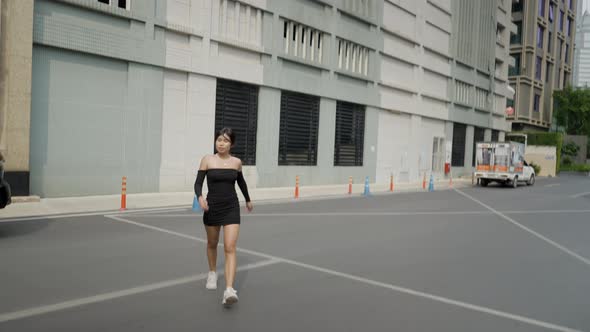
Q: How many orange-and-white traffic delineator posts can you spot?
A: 6